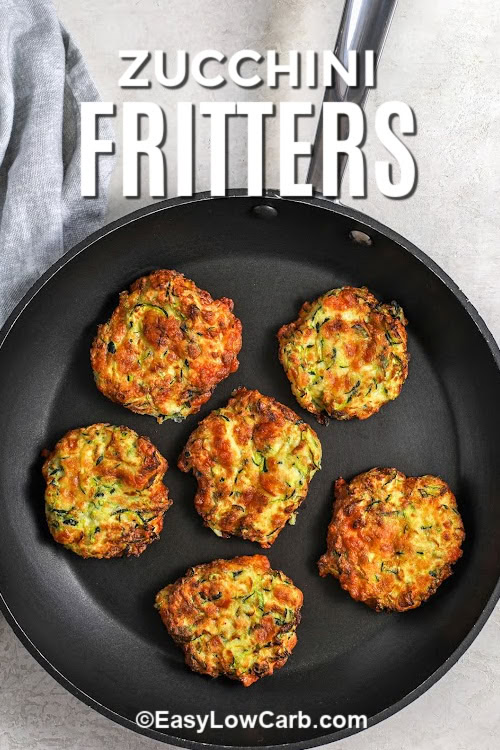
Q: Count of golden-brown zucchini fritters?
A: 6